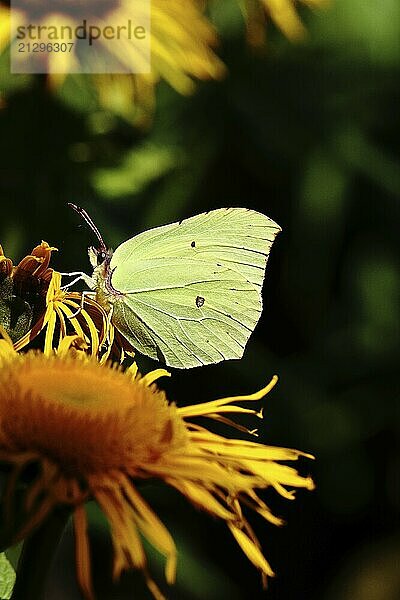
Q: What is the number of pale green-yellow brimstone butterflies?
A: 1